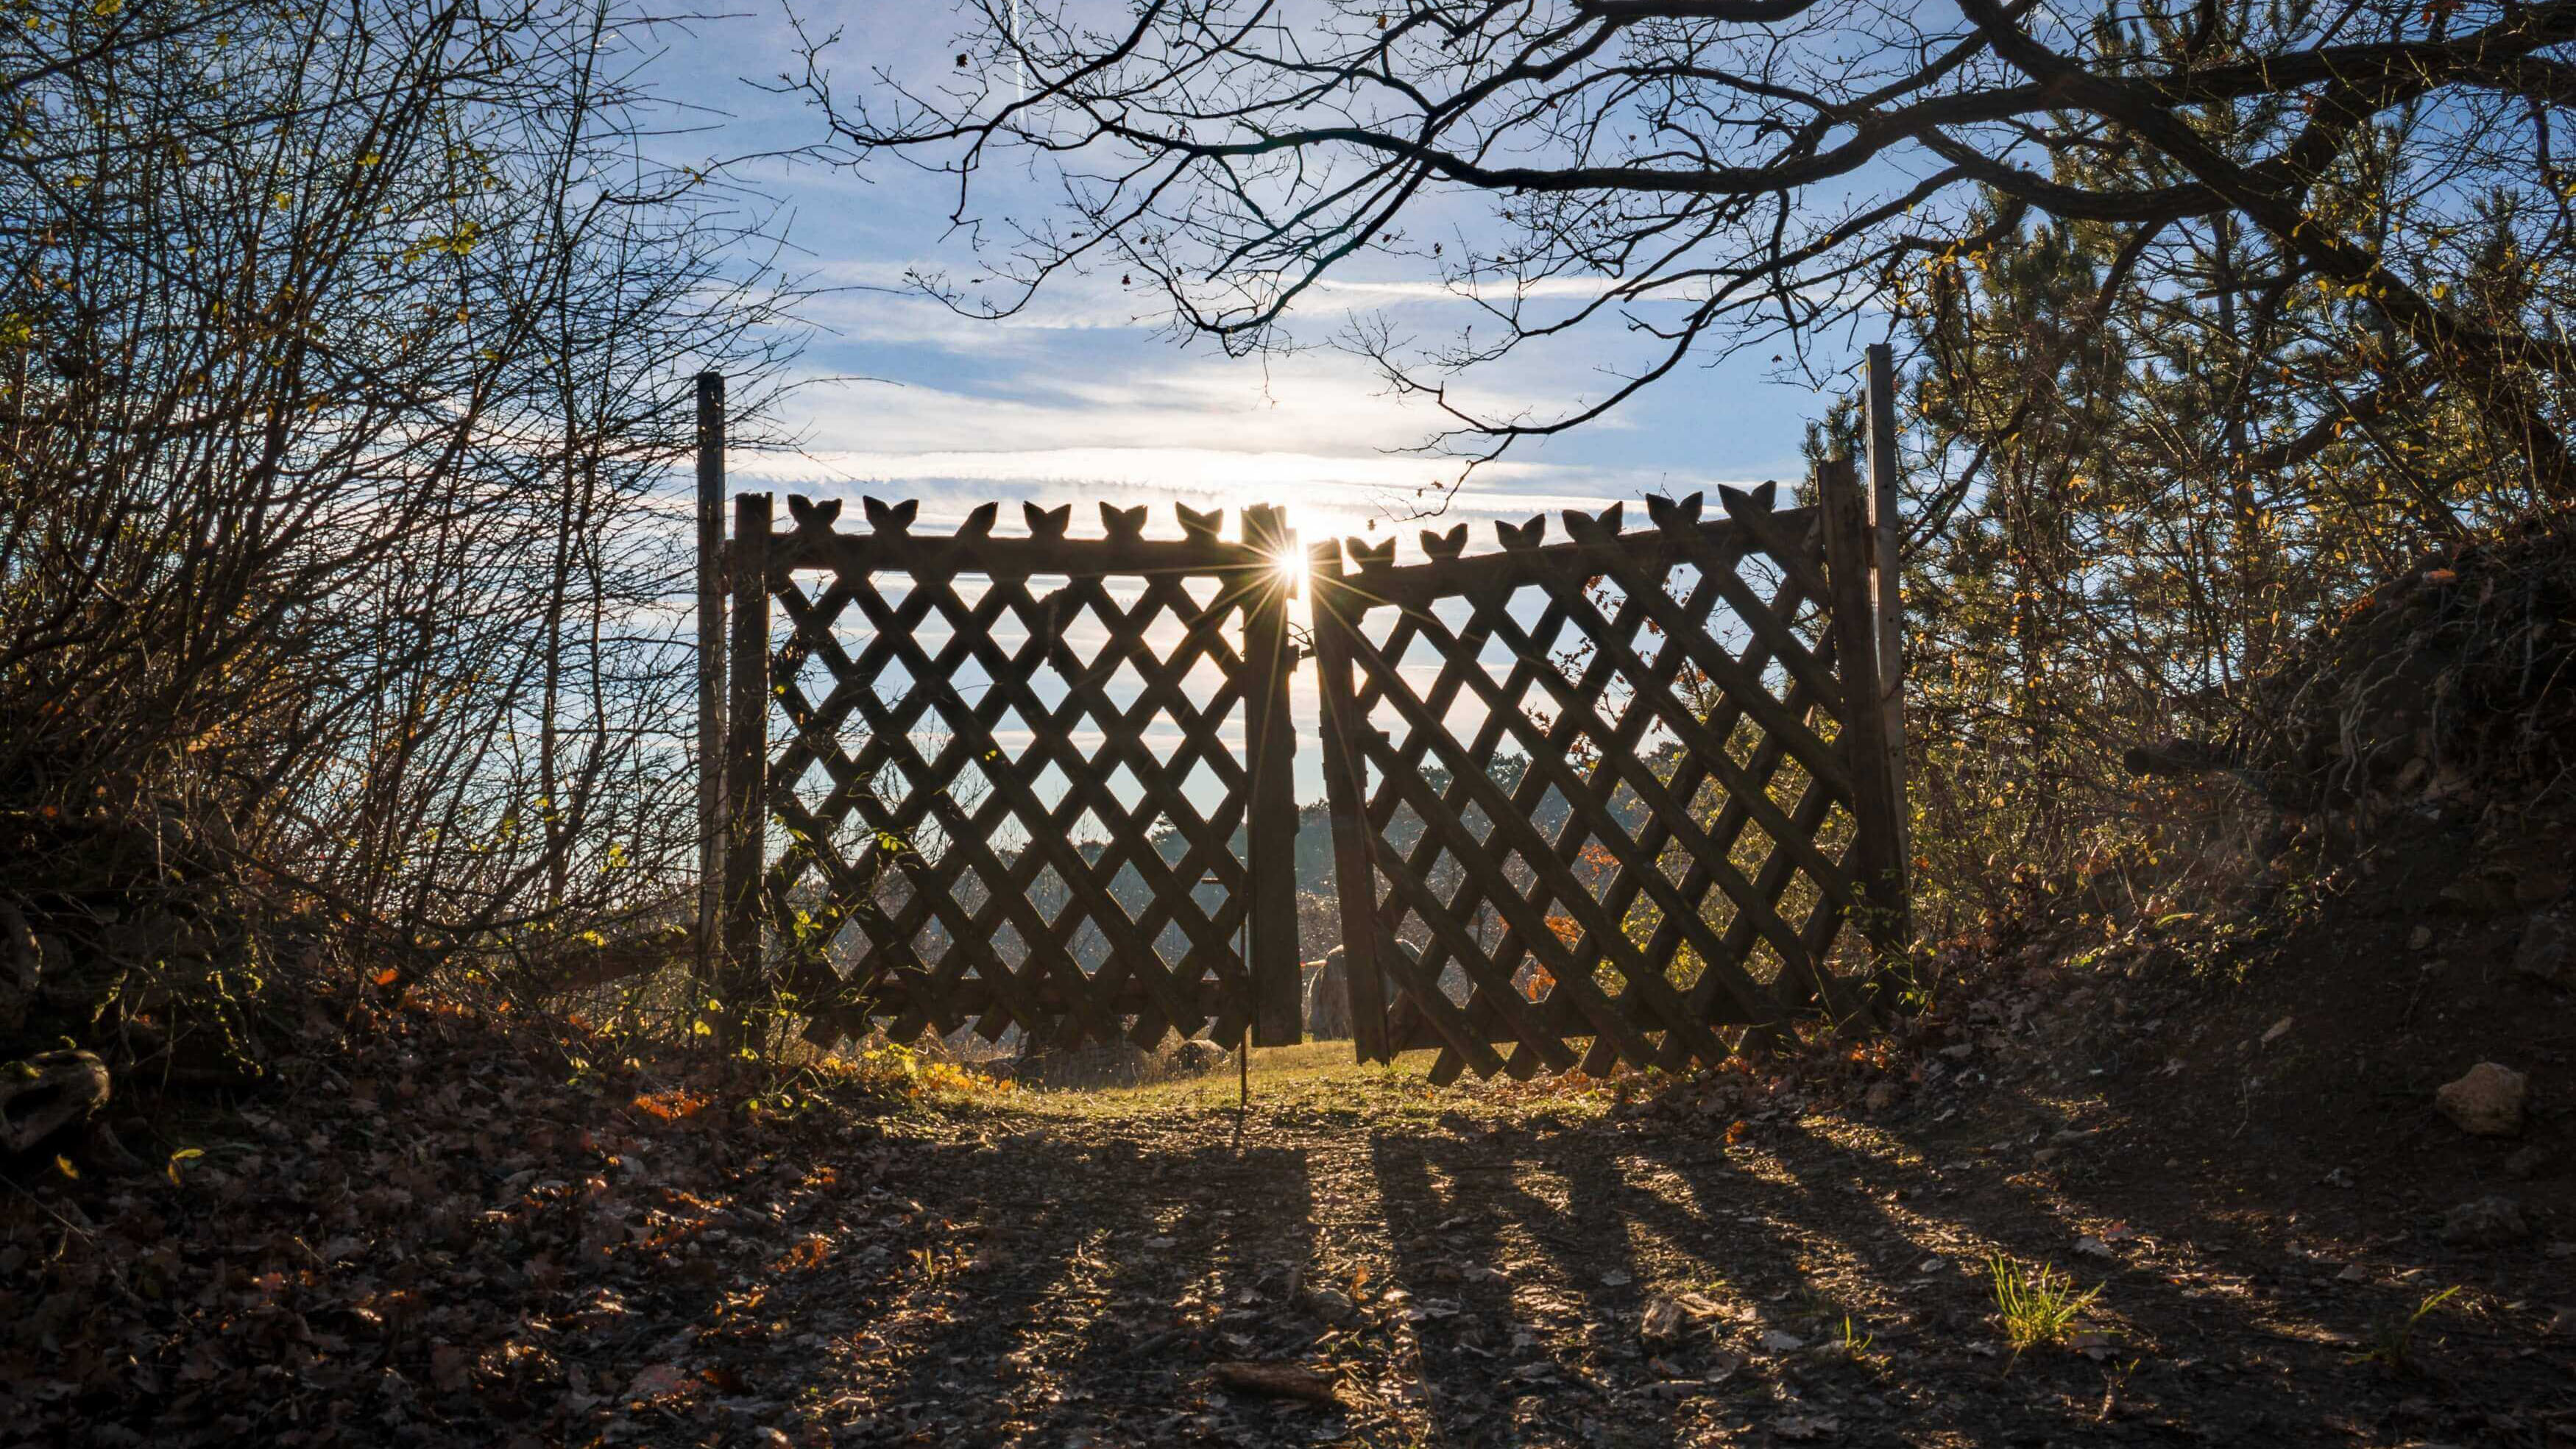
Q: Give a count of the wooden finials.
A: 12